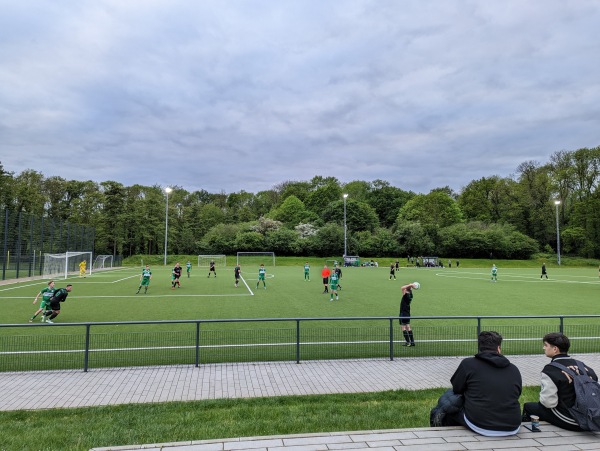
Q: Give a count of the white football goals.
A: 4